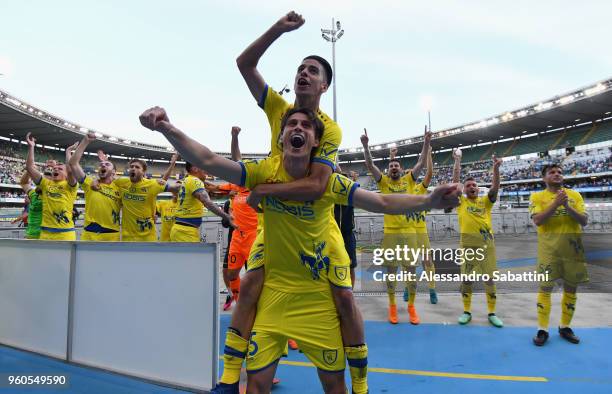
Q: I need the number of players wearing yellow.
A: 11